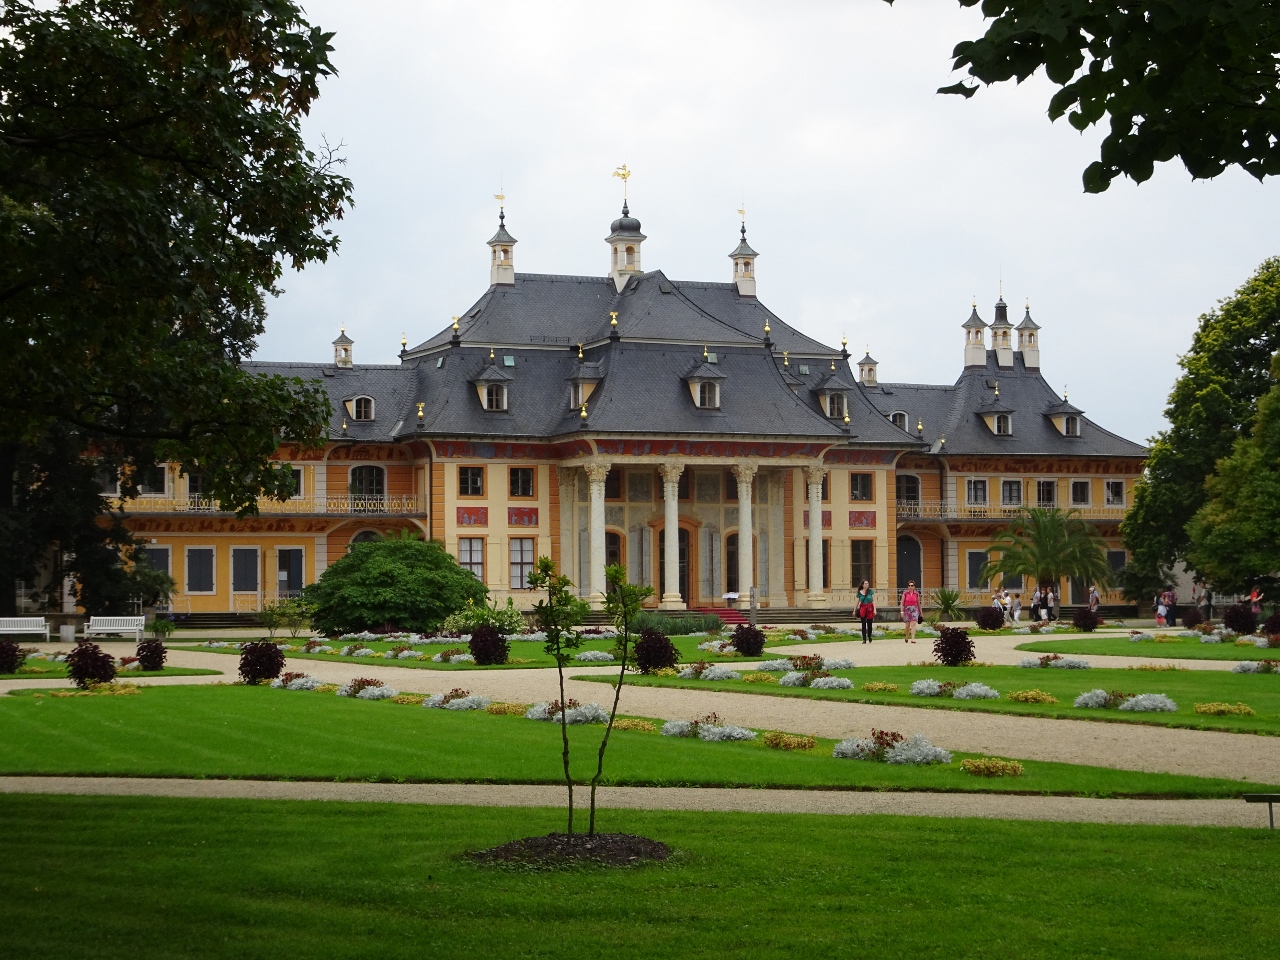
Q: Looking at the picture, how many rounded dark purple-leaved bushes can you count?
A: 13